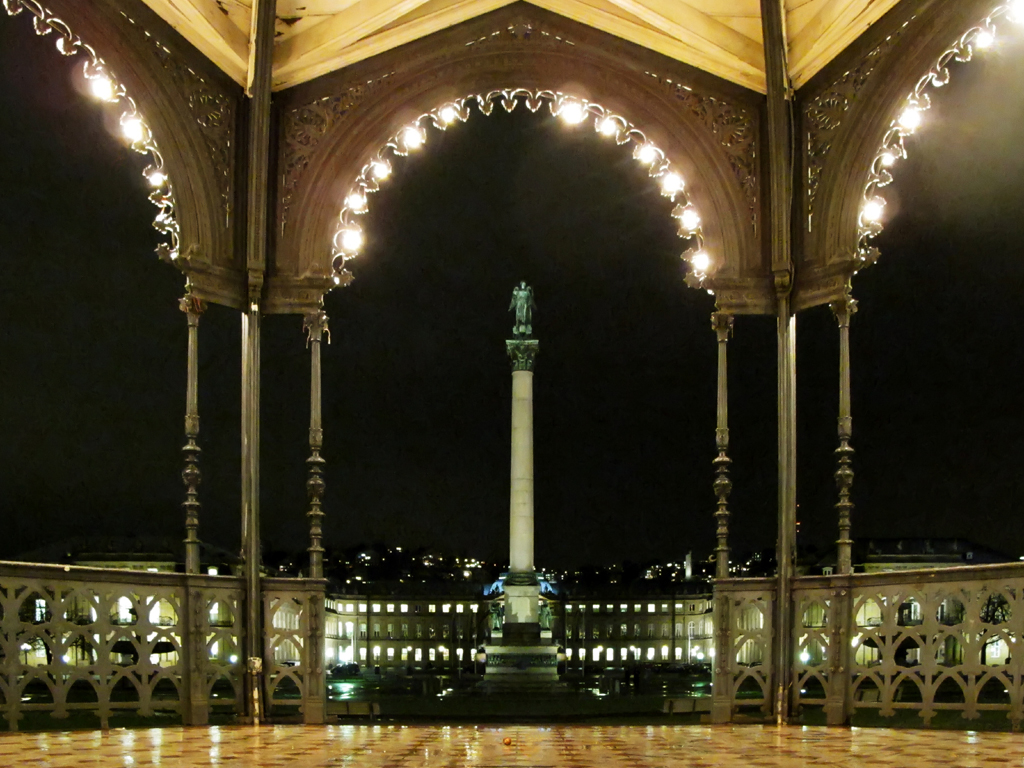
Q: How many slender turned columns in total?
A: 4